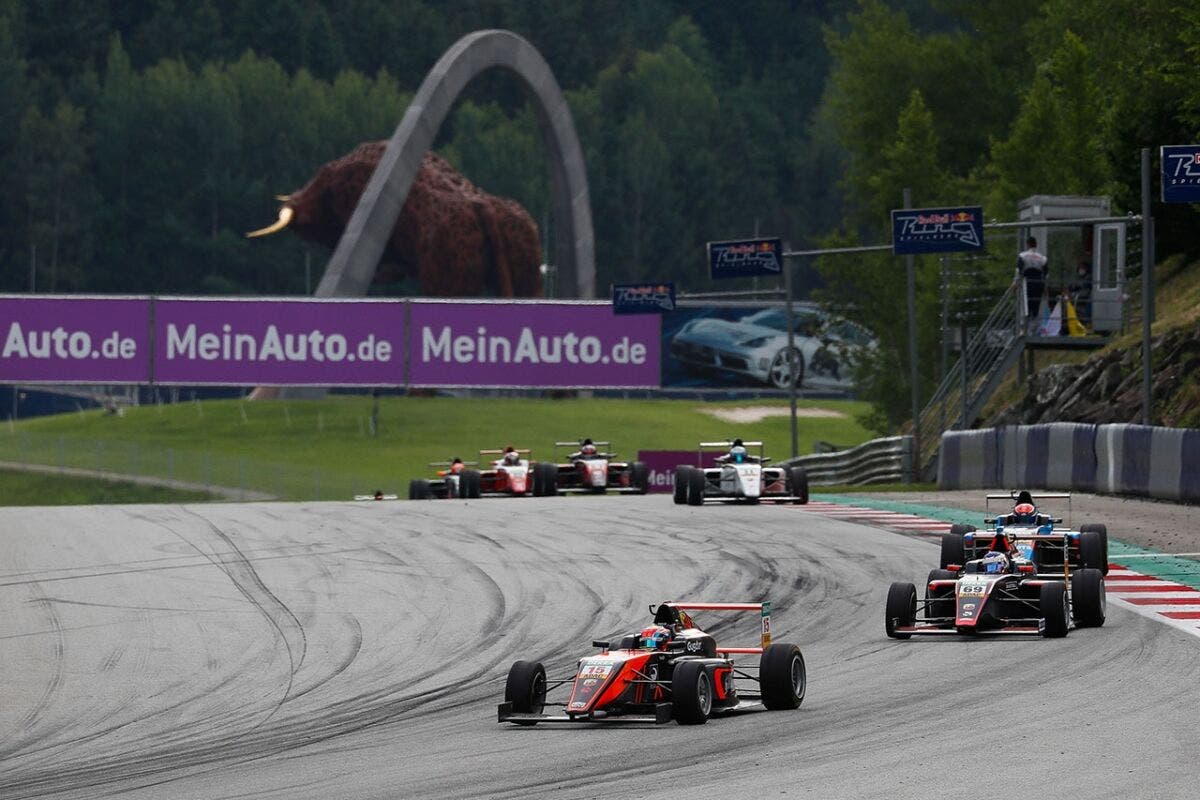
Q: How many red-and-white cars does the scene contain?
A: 2